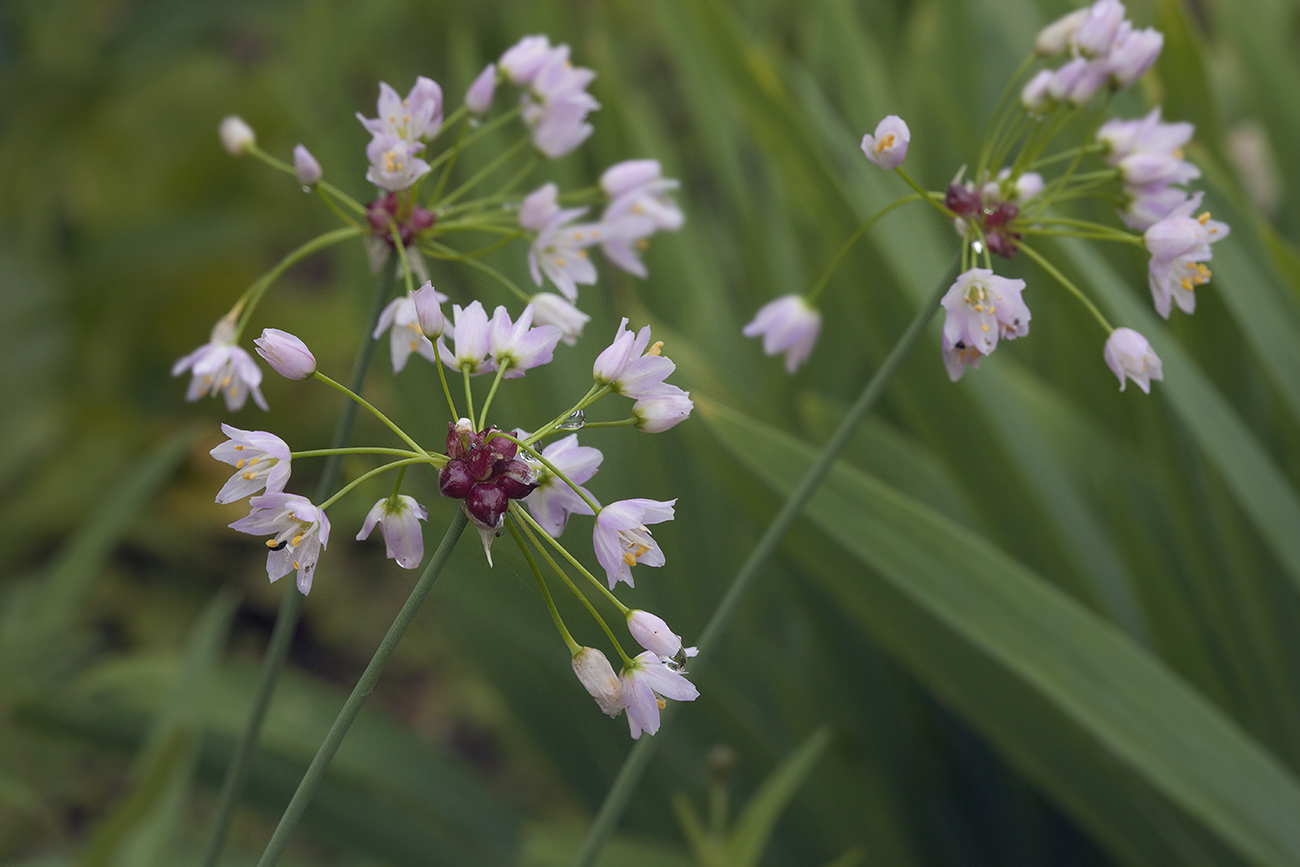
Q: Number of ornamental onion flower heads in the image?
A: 3